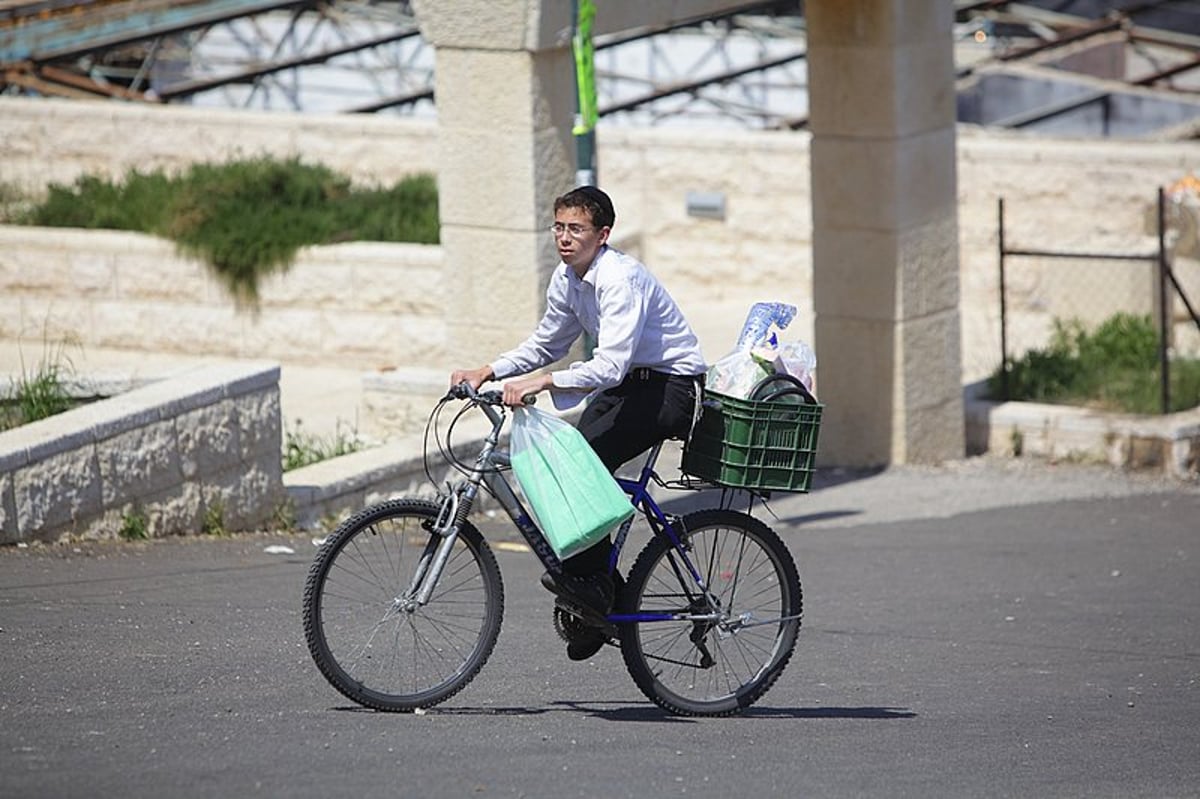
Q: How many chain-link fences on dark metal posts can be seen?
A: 1